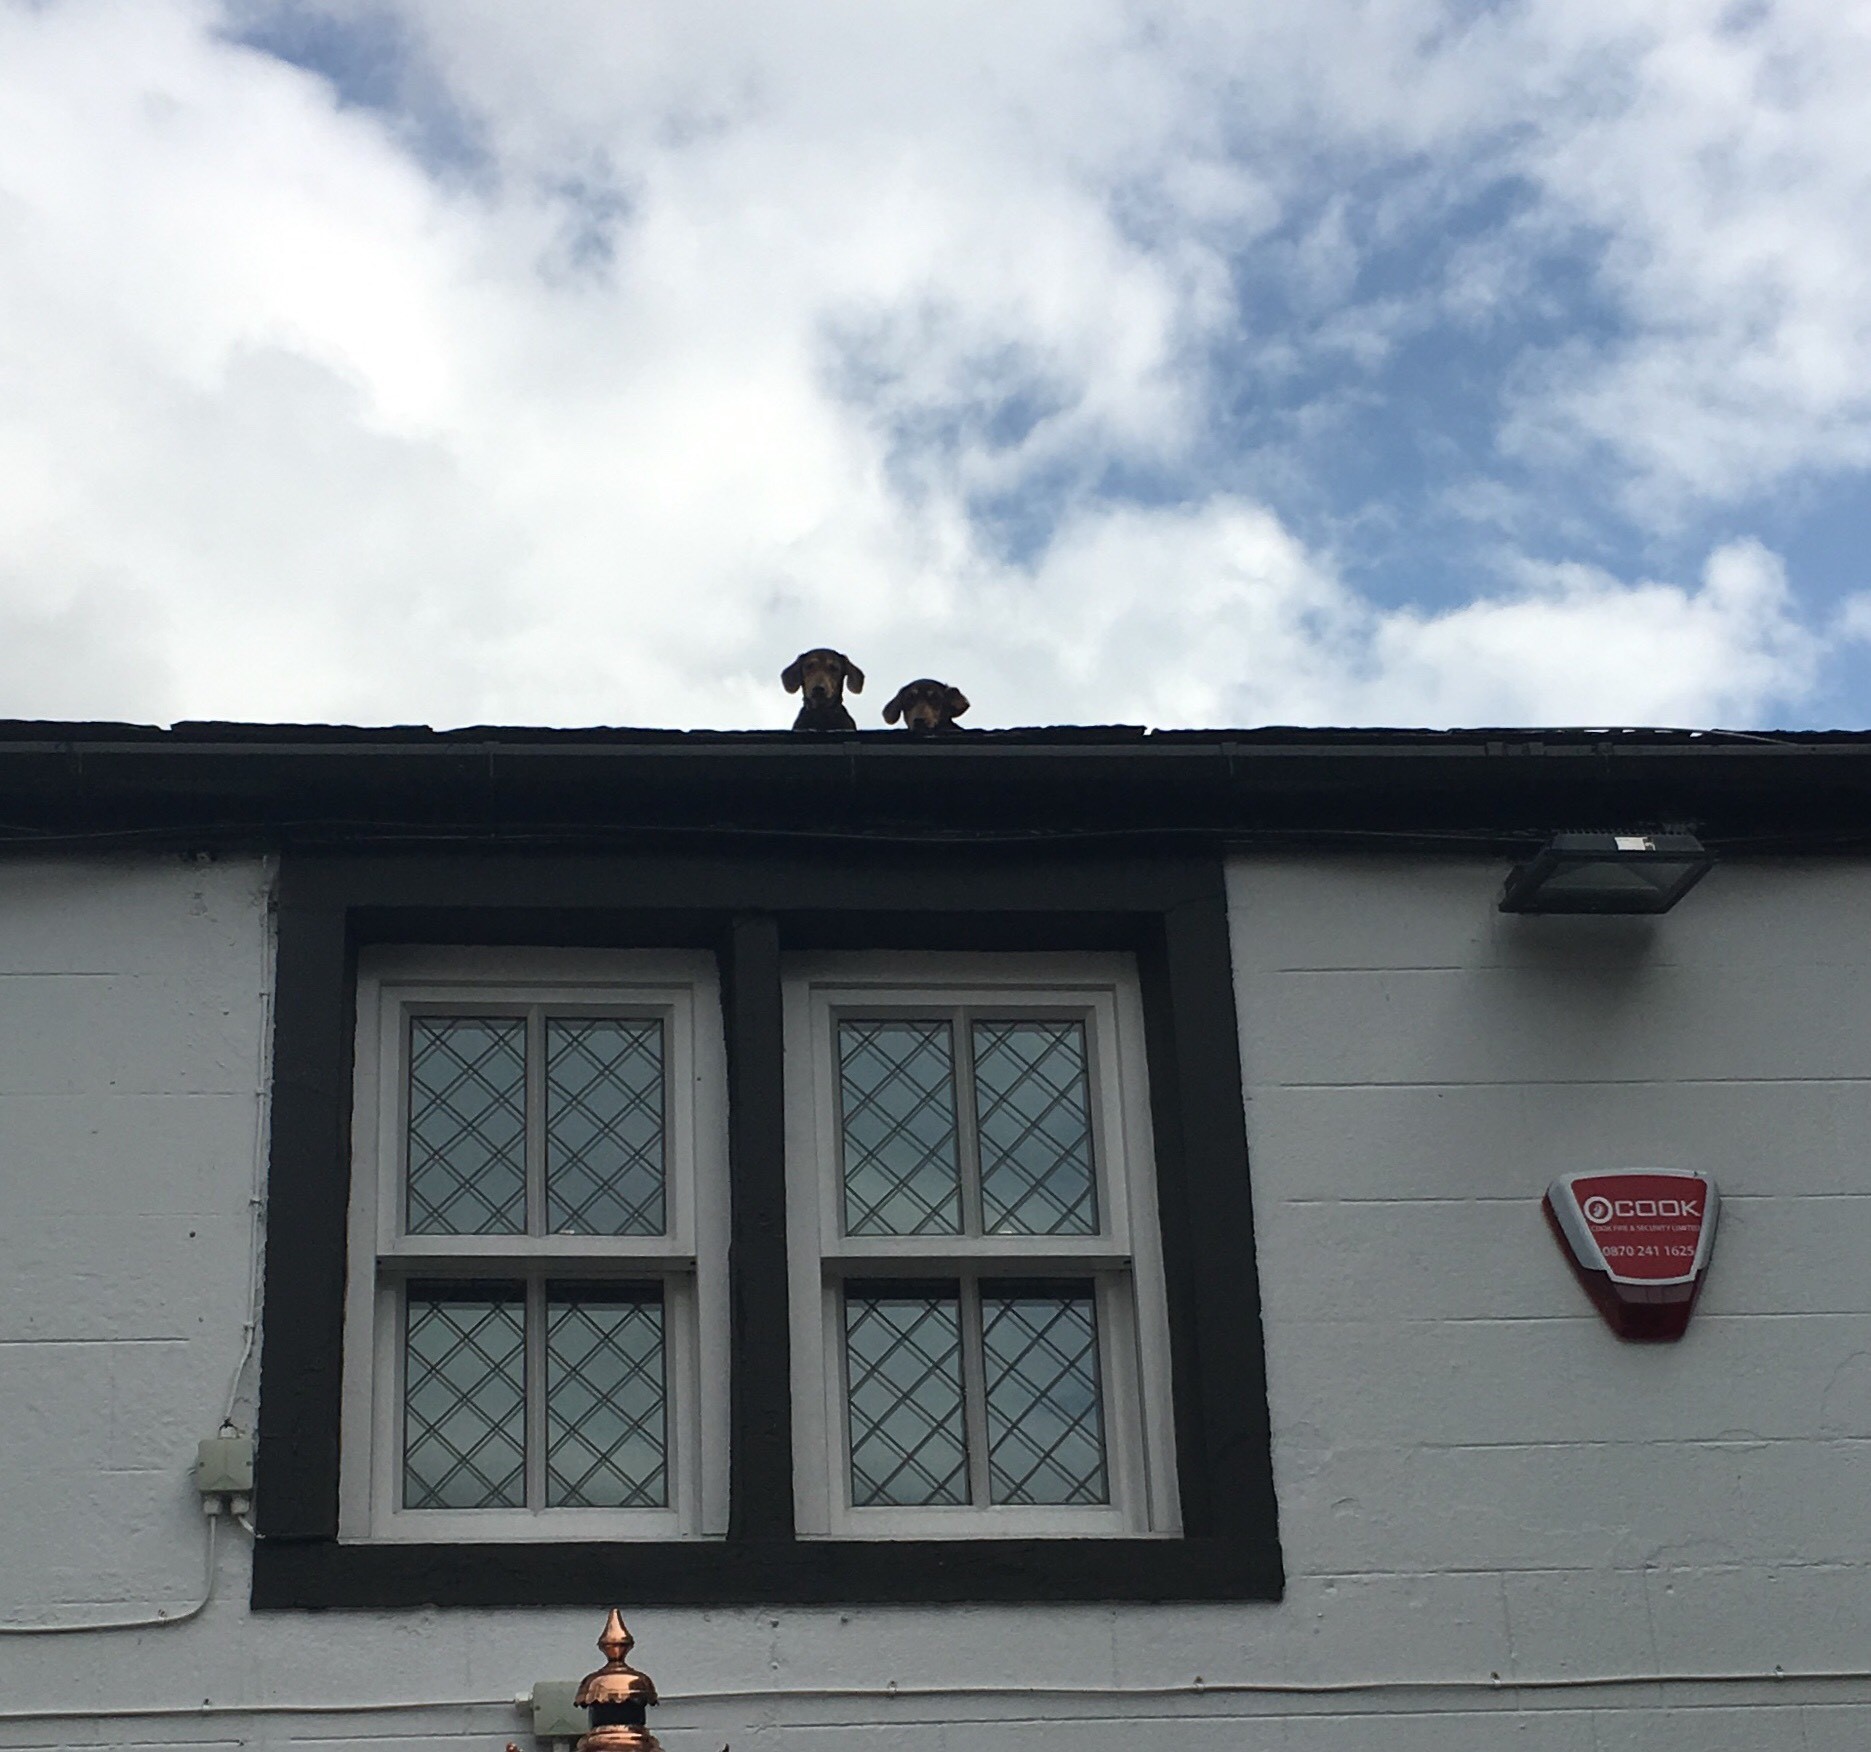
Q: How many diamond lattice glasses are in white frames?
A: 8